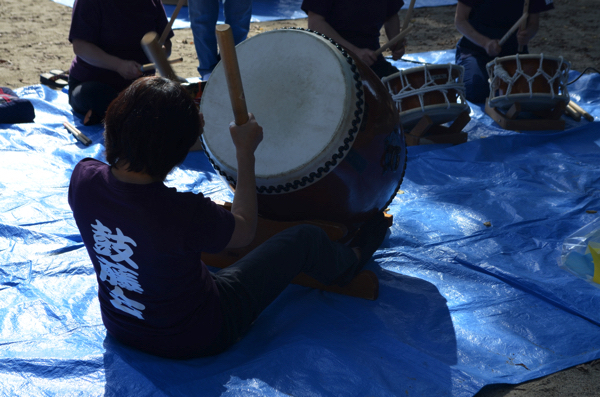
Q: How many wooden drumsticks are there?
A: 12